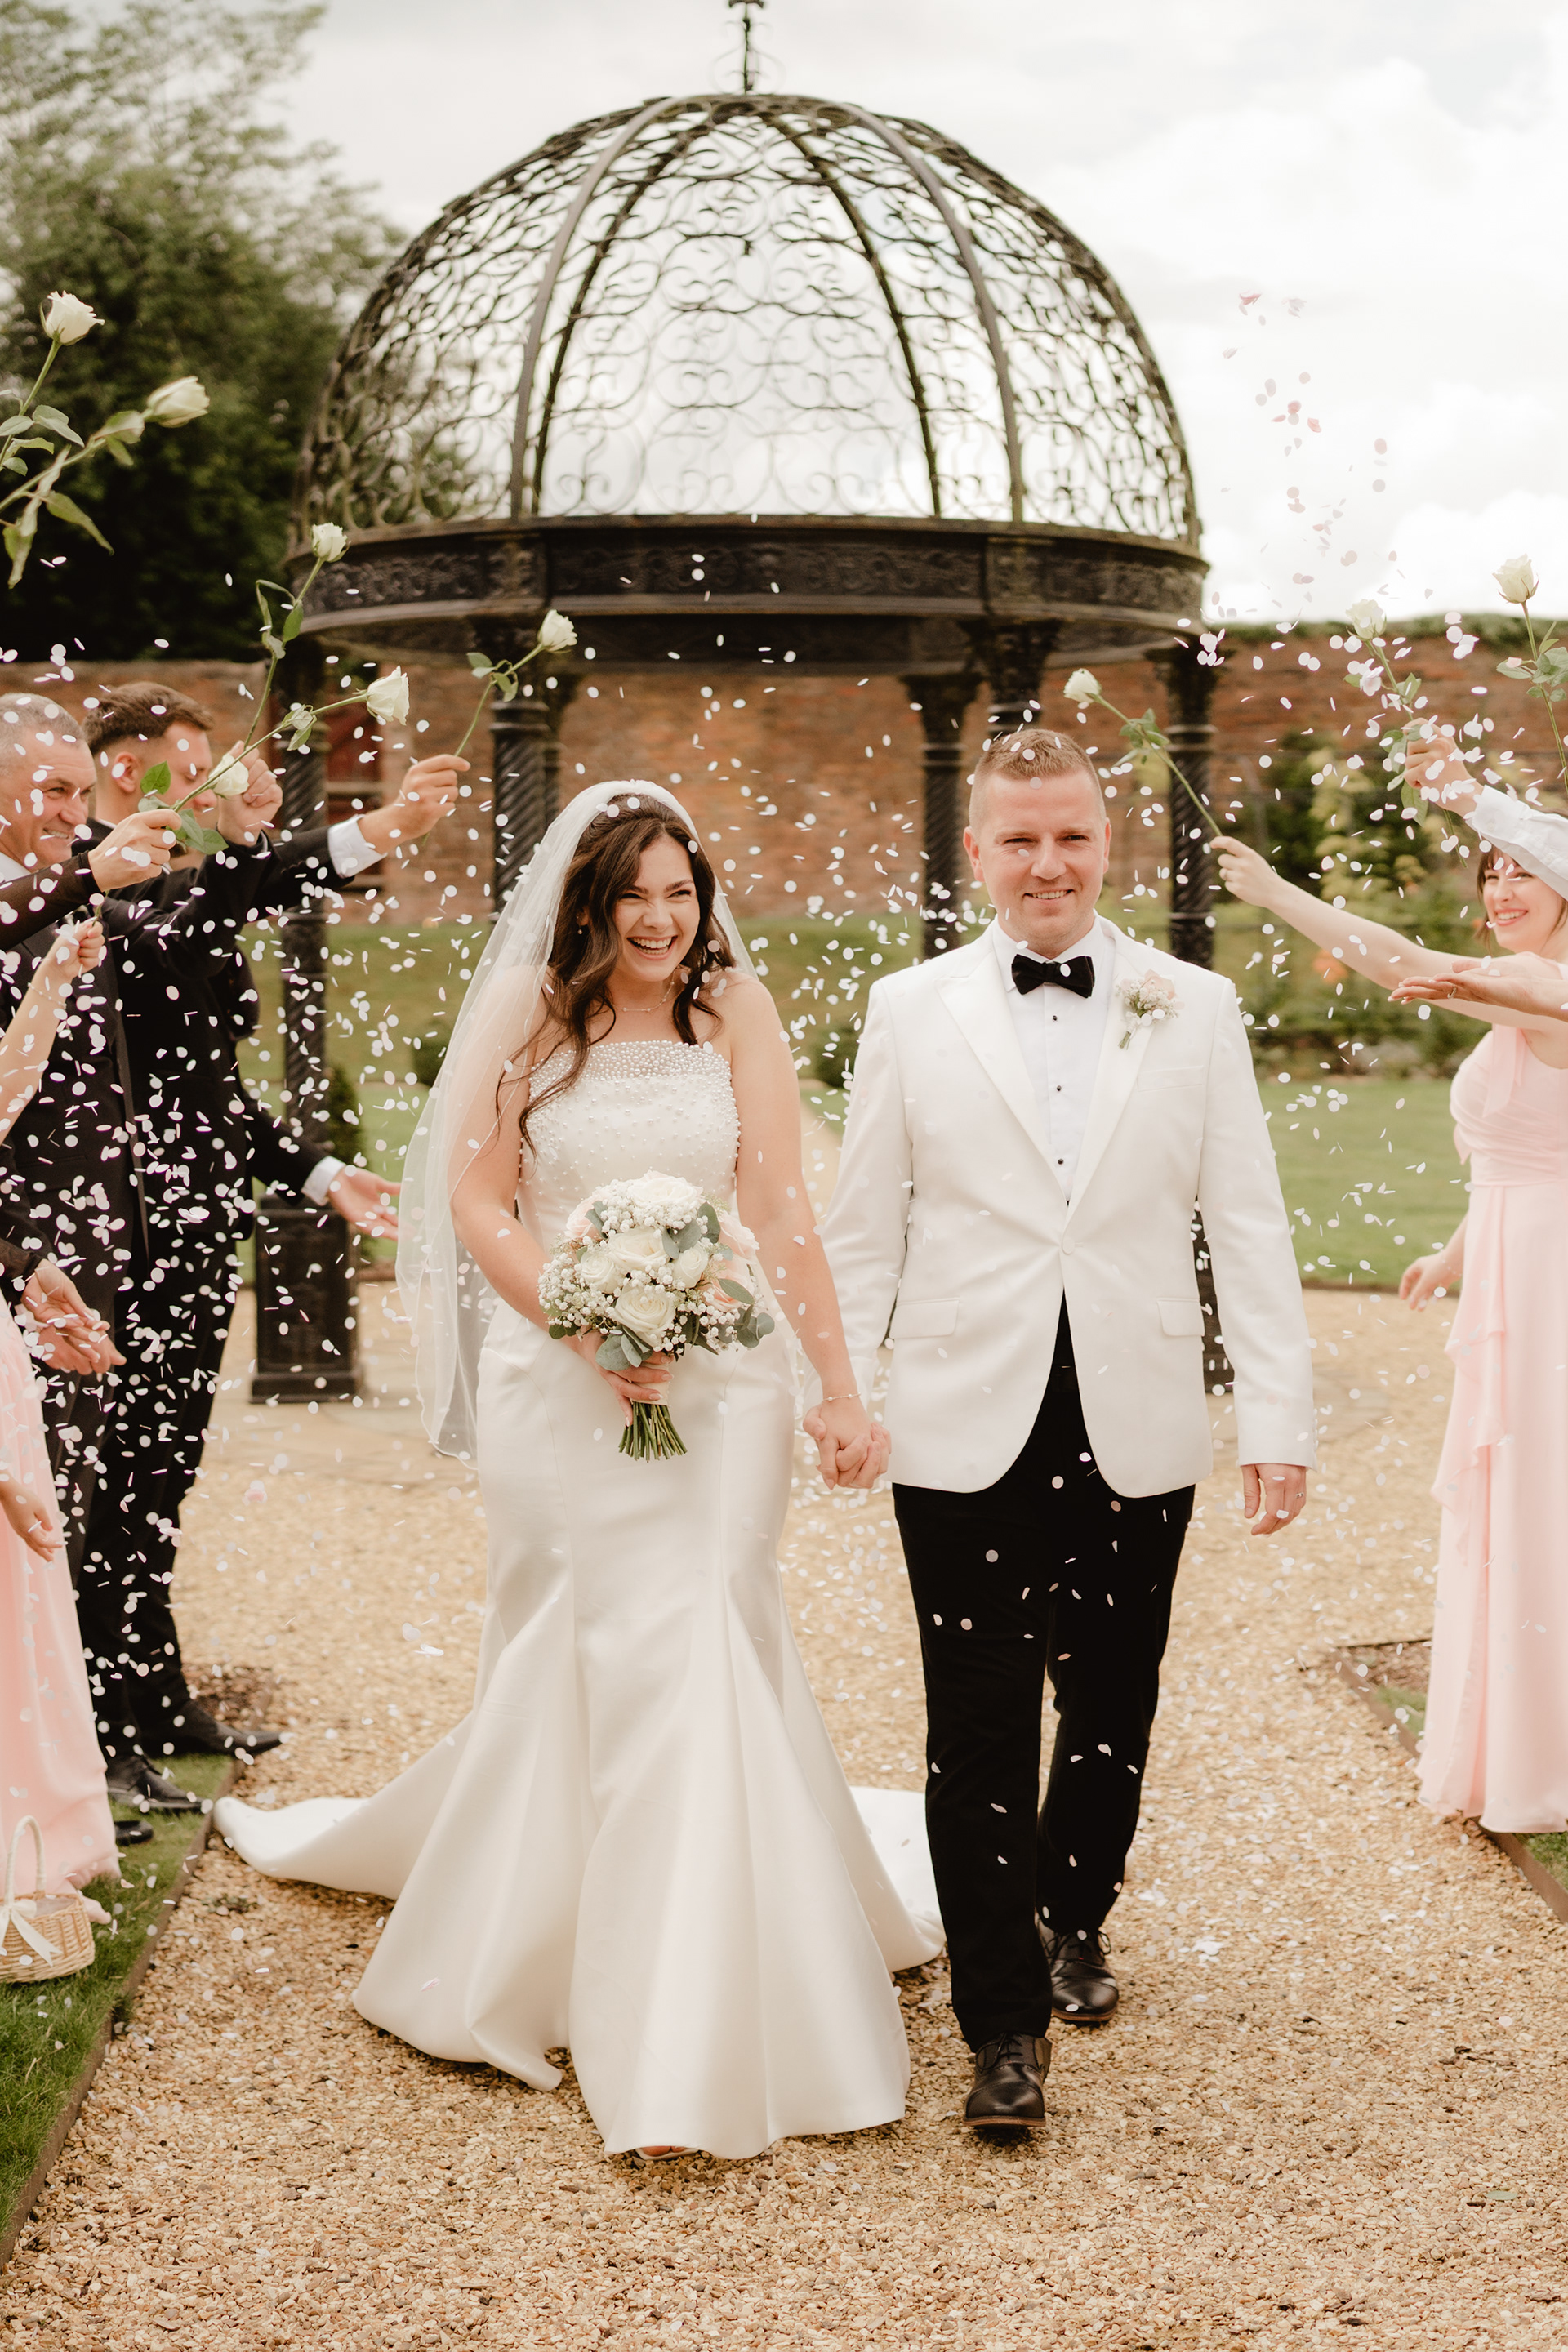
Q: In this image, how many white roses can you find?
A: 14